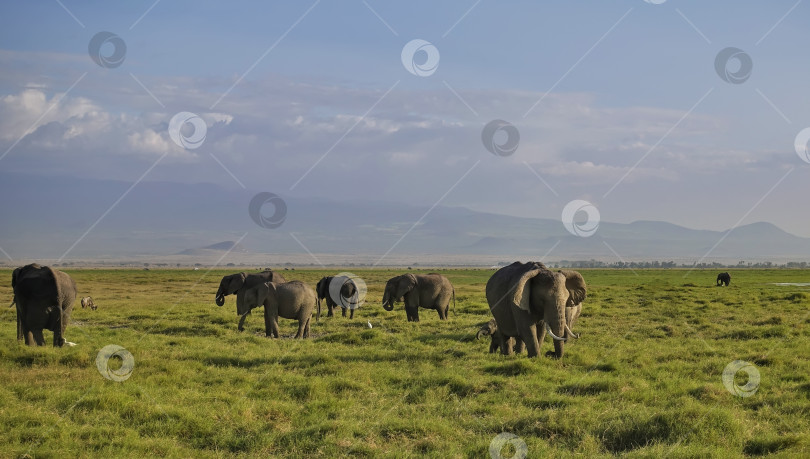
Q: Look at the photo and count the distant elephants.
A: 1